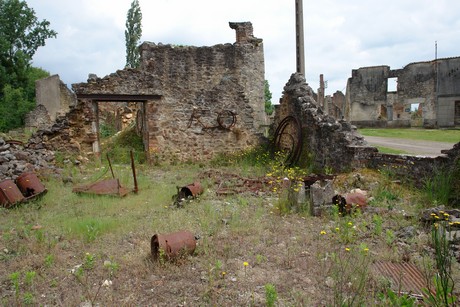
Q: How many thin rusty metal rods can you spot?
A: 2